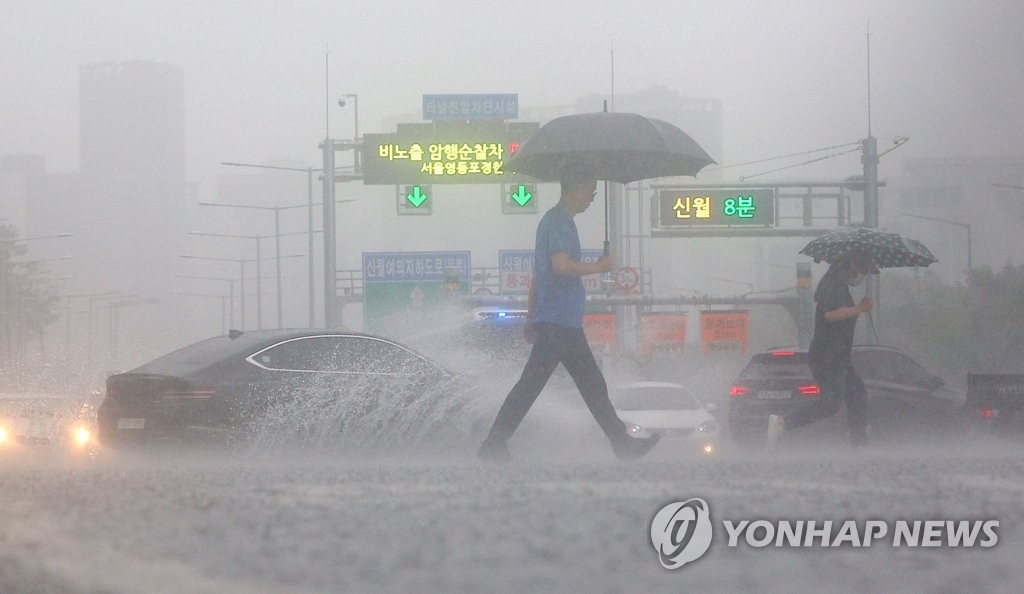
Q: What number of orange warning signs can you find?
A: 3